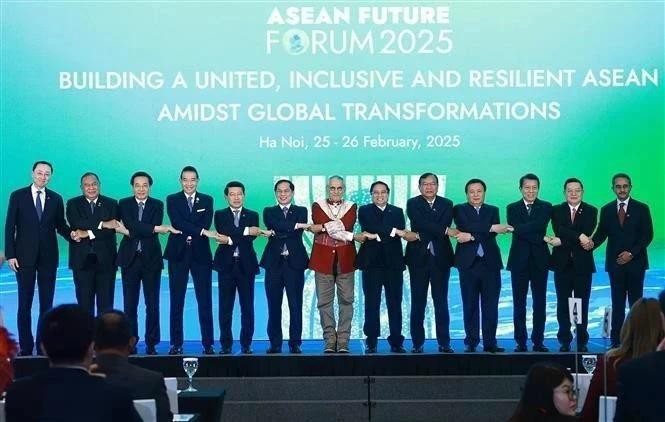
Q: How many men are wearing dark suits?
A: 12